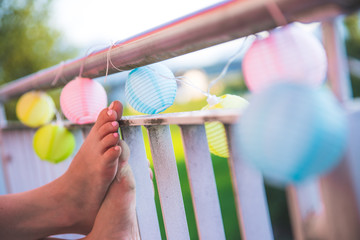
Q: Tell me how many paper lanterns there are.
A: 7